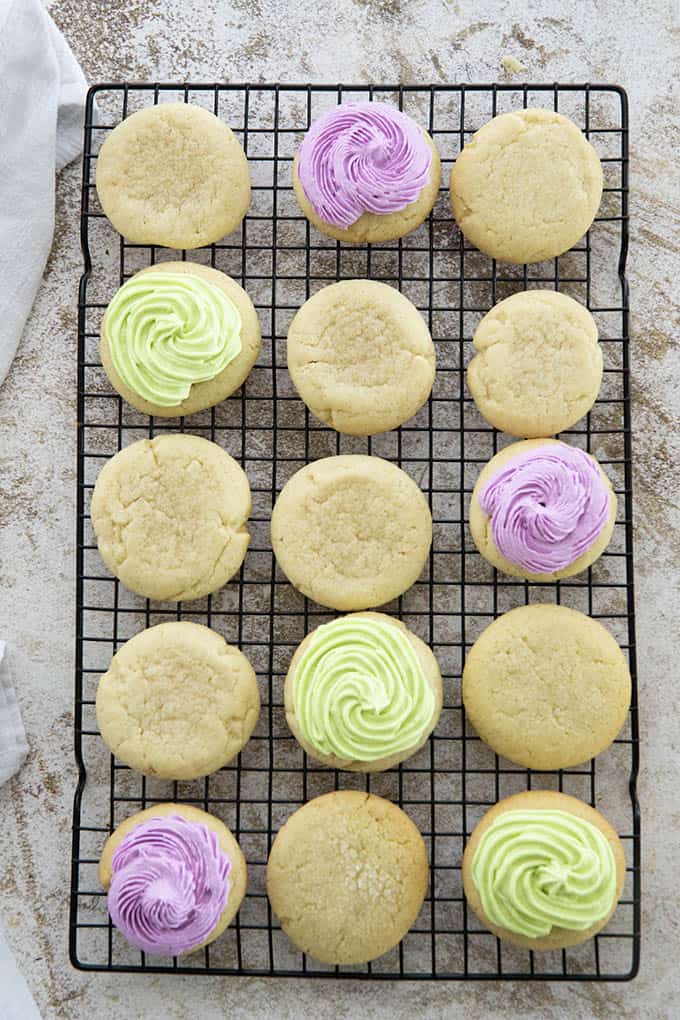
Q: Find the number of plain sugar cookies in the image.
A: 9